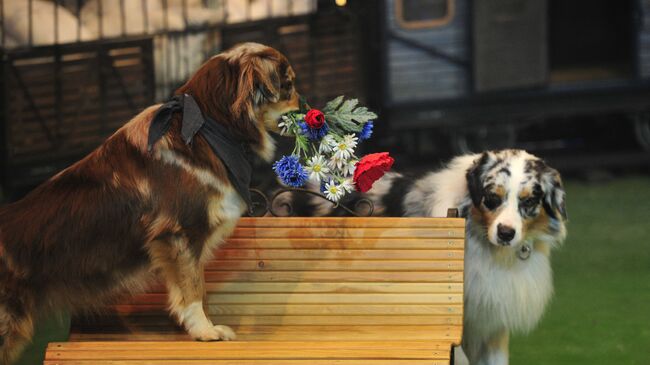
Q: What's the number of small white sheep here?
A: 0